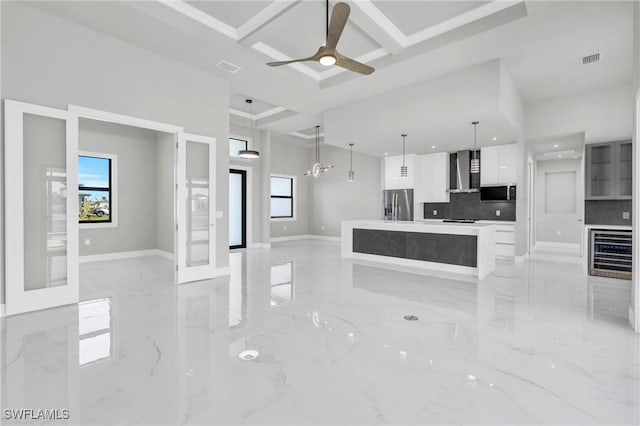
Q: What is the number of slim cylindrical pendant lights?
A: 3